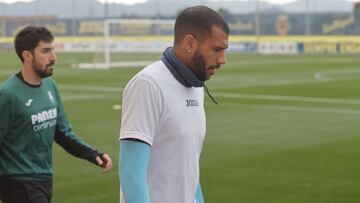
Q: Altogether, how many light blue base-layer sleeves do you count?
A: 2